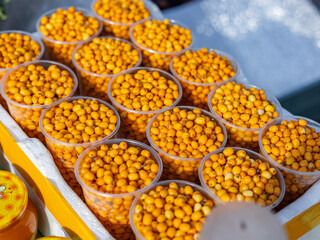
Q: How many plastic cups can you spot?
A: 15